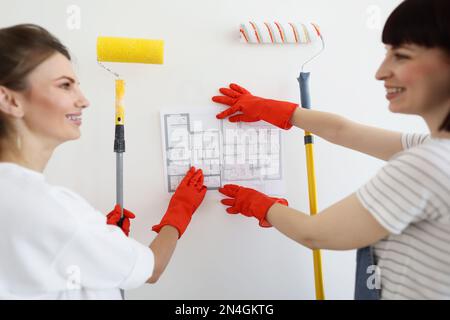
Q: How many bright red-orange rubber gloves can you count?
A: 4